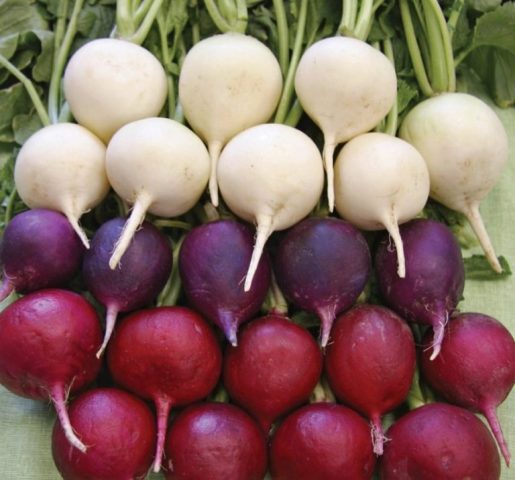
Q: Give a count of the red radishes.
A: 9